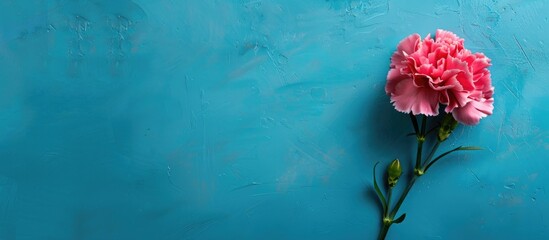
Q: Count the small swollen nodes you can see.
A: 3